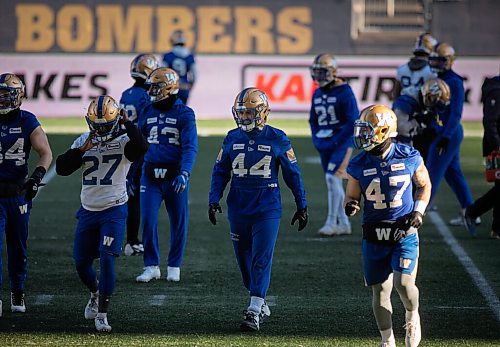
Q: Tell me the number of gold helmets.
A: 11